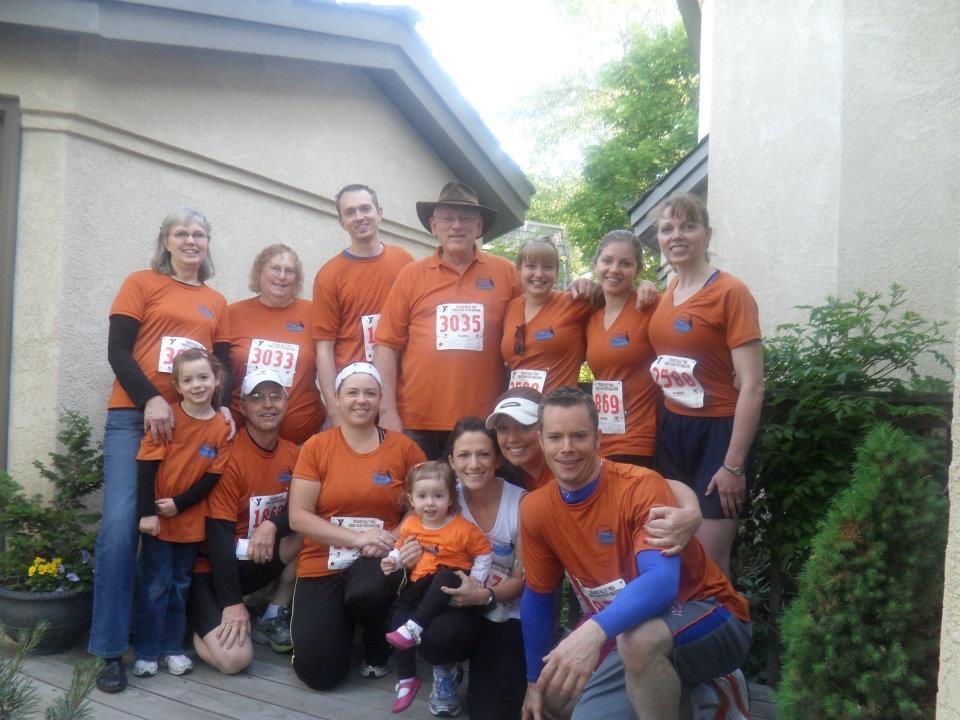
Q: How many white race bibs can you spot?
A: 11